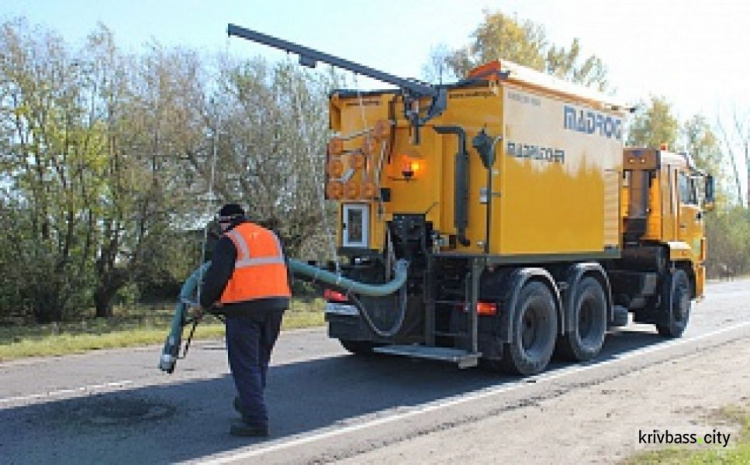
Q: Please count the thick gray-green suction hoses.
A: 1